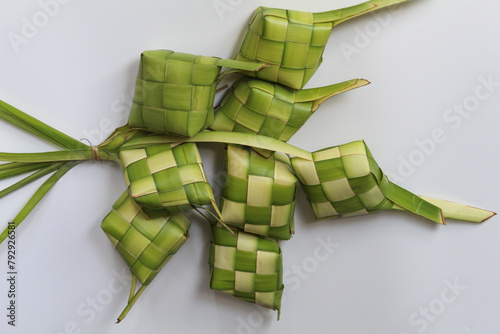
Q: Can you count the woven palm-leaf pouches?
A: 8